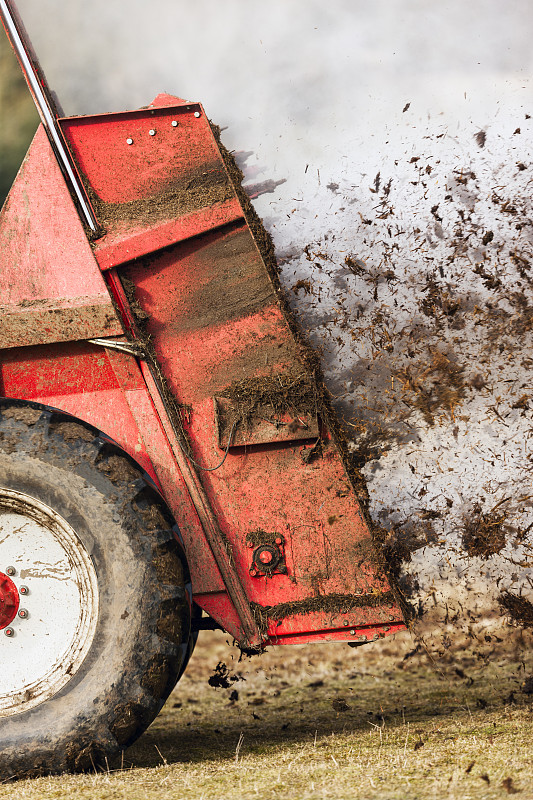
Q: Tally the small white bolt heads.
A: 4